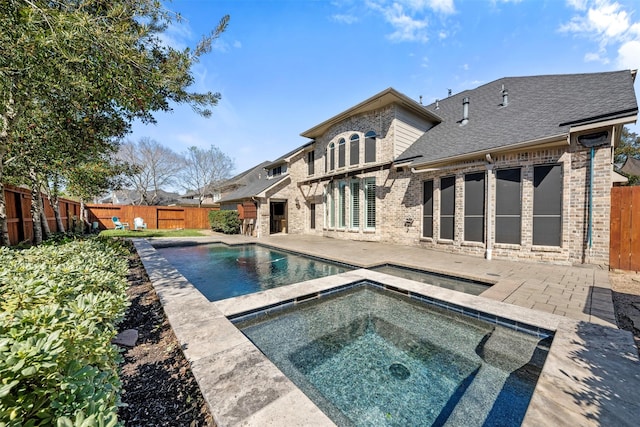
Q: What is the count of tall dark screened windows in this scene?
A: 5